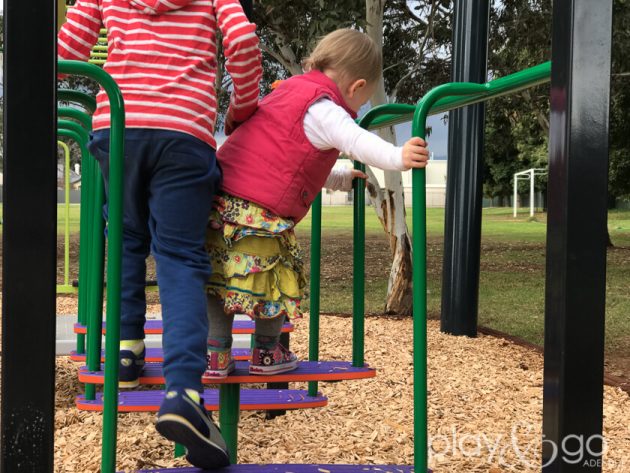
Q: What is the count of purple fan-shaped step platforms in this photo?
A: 5